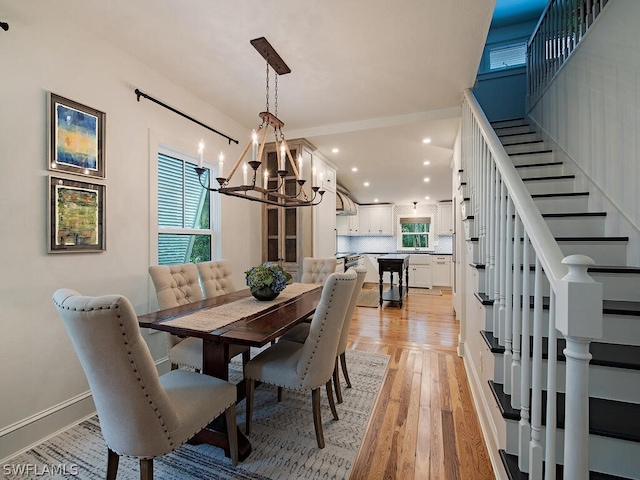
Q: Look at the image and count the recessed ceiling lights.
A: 8